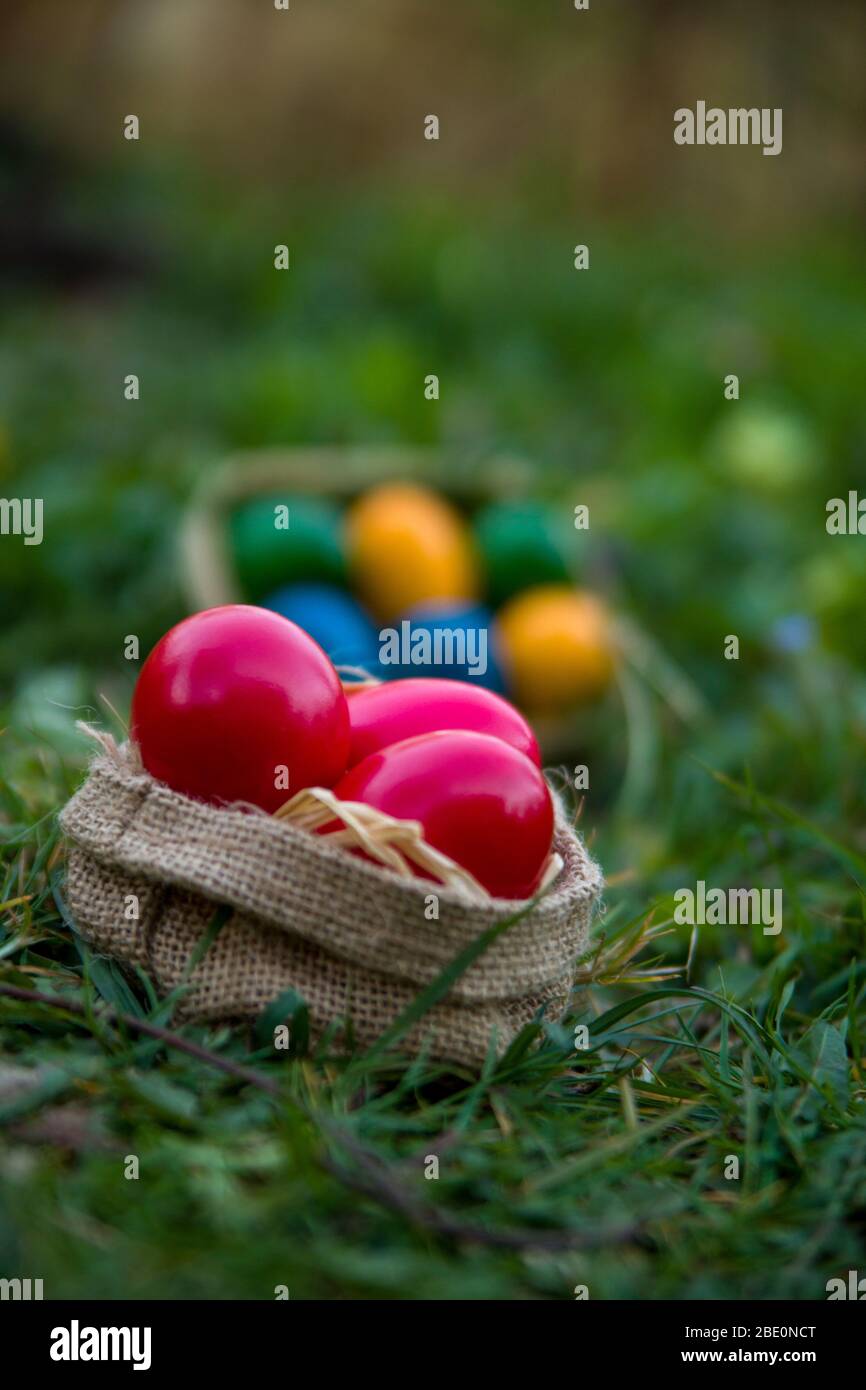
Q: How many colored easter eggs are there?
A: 9